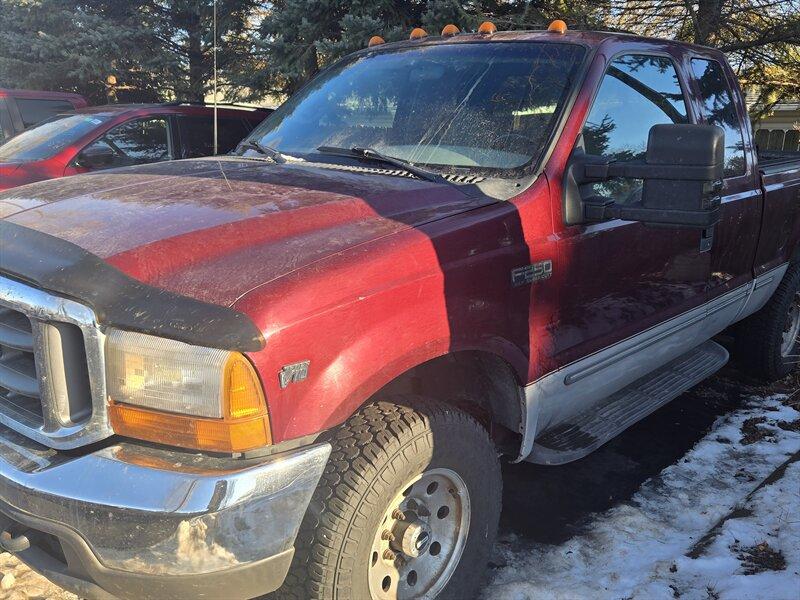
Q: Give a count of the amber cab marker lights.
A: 5